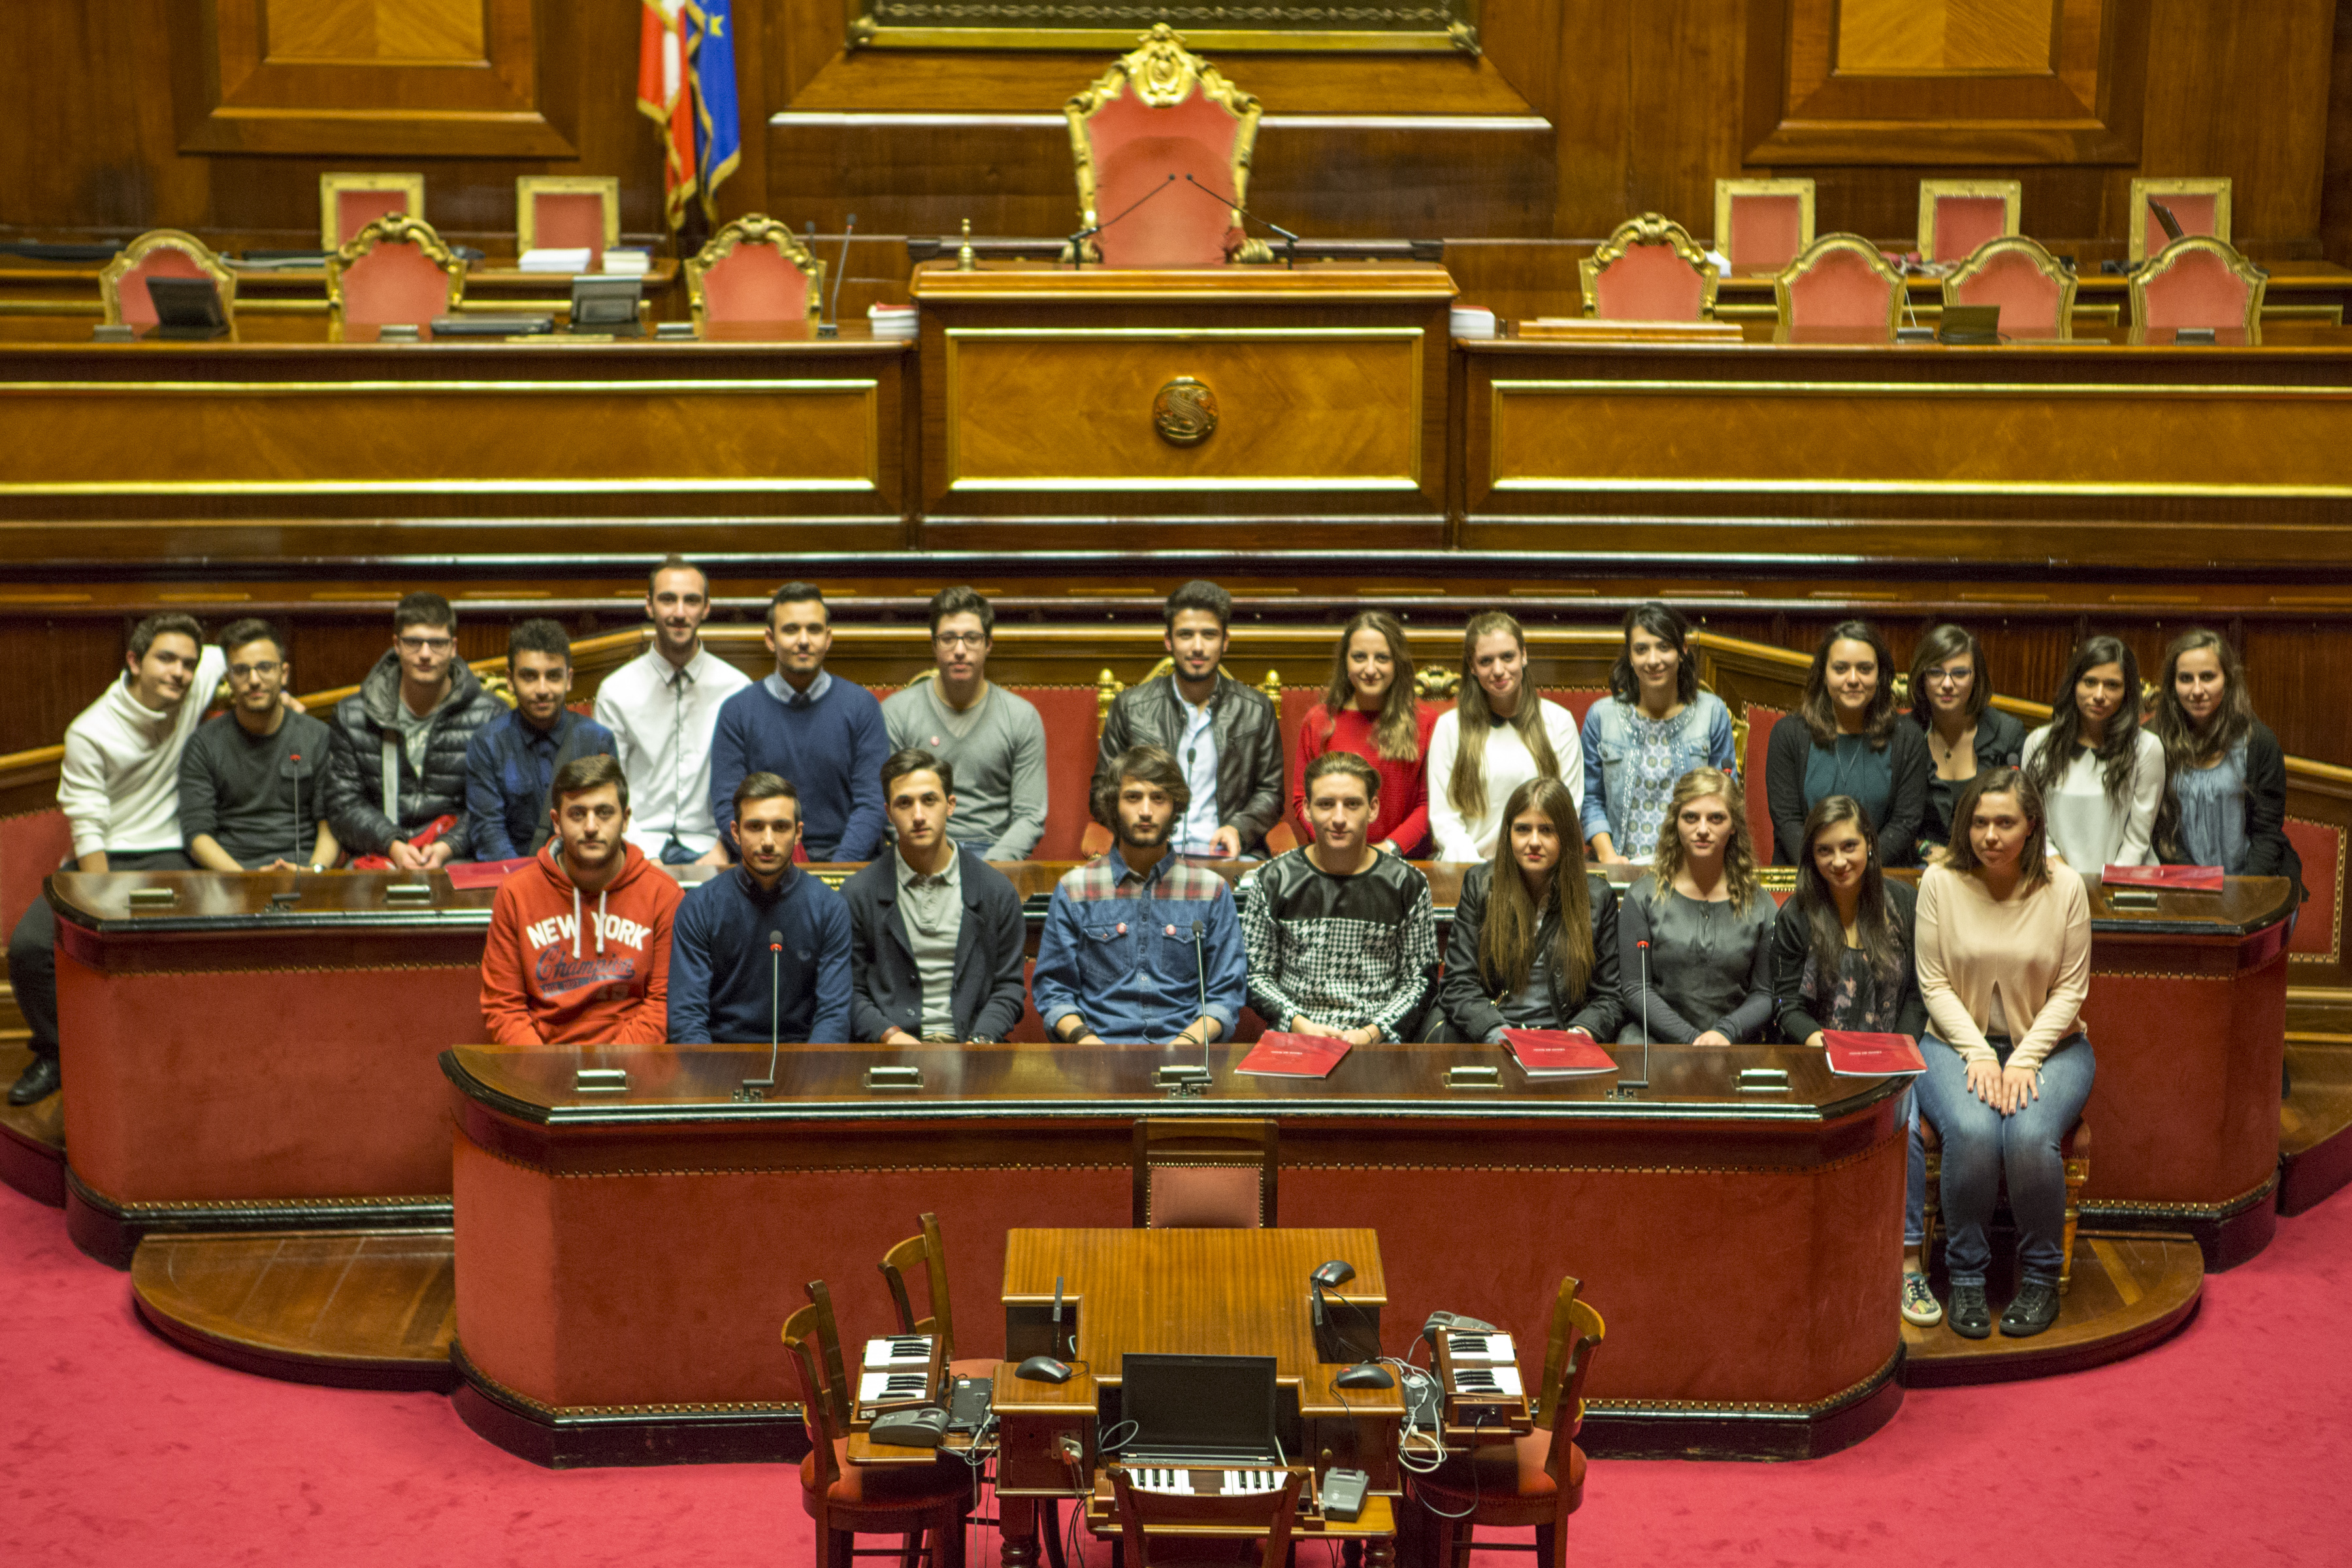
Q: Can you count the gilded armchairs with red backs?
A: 13